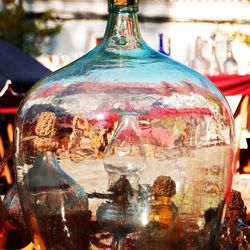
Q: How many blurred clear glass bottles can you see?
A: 3